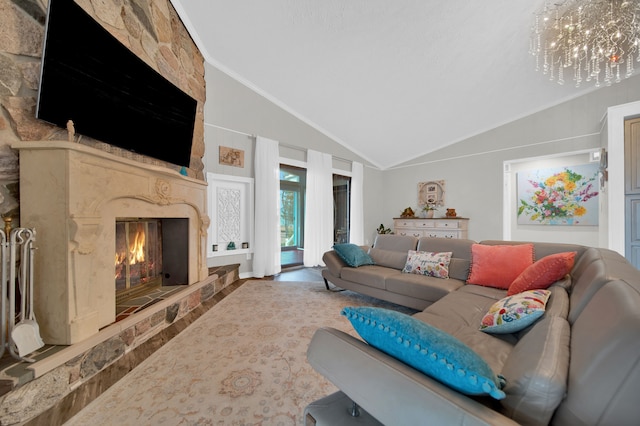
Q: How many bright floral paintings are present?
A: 1